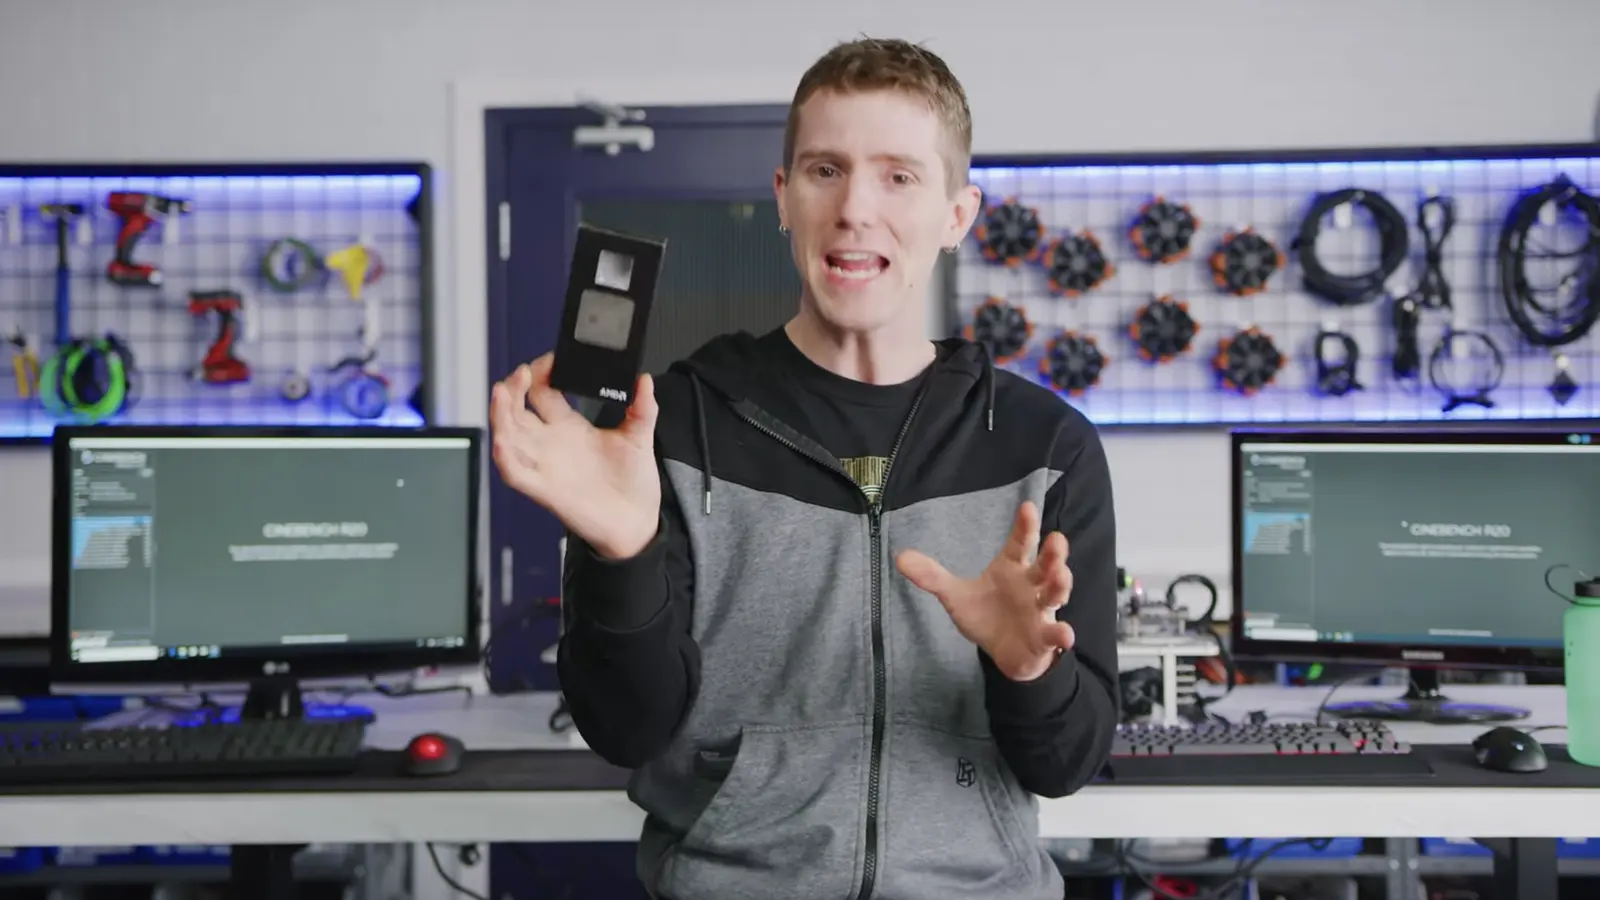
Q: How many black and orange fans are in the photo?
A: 8